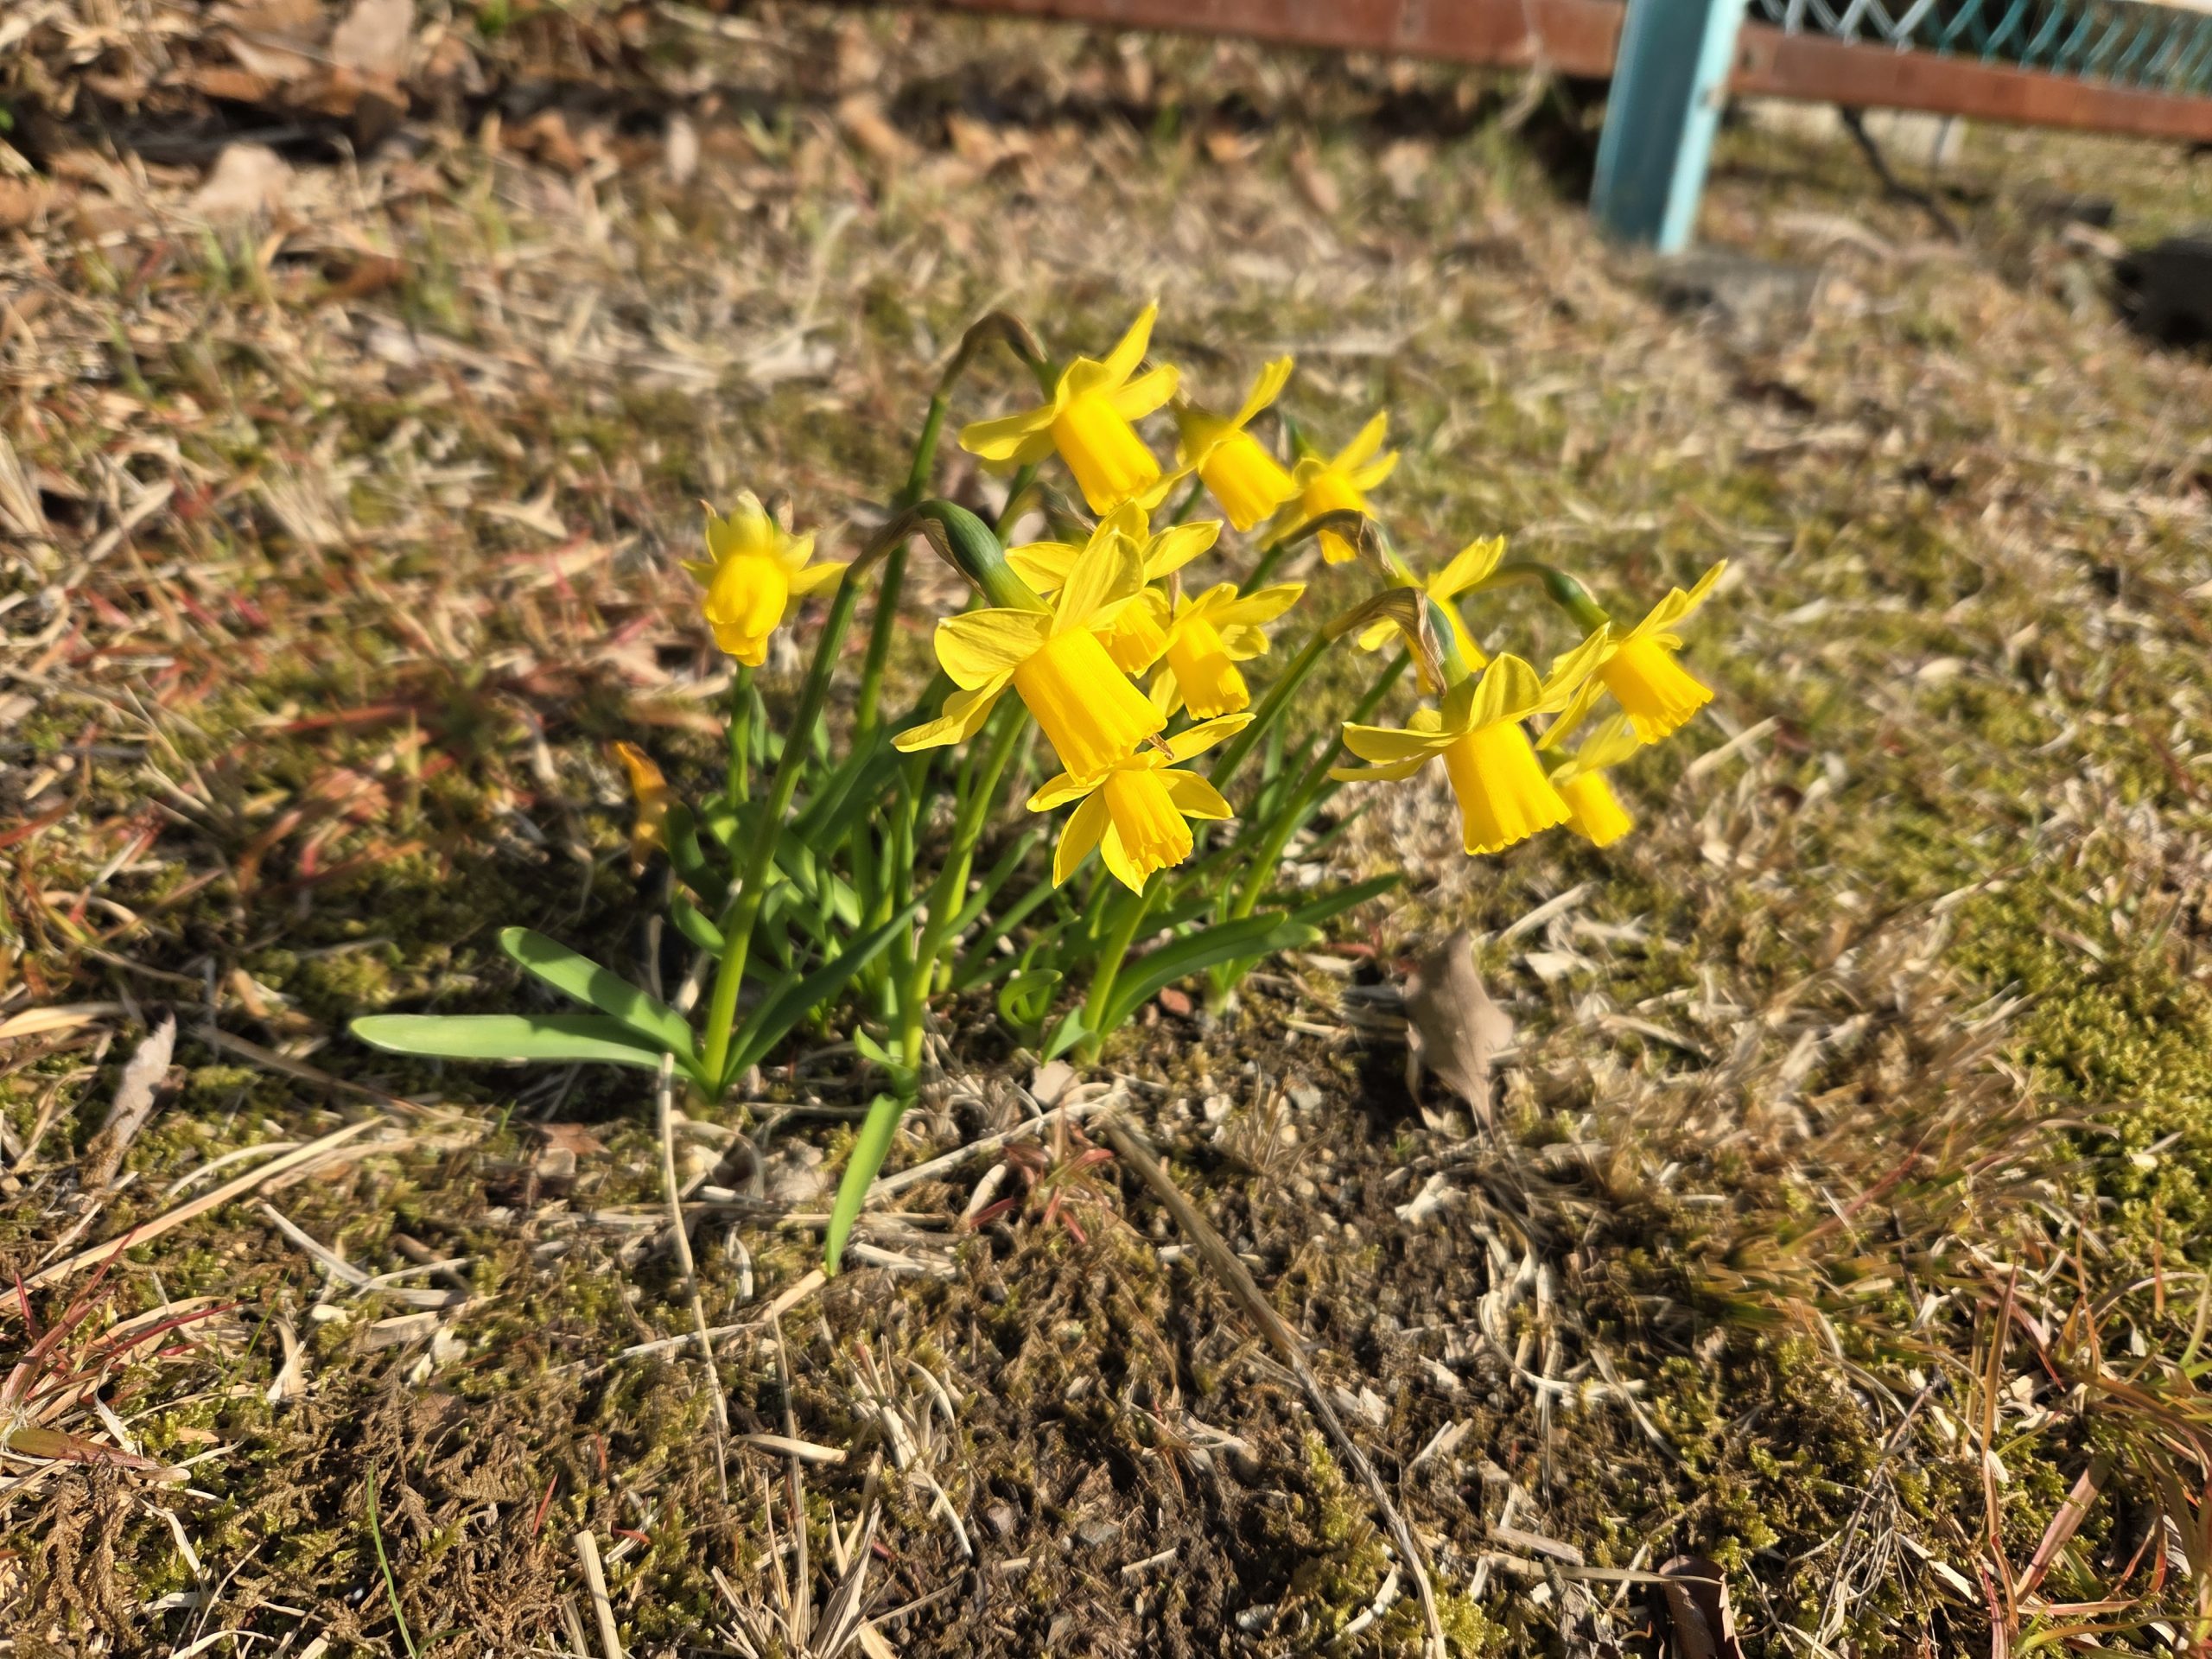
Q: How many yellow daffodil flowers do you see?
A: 12